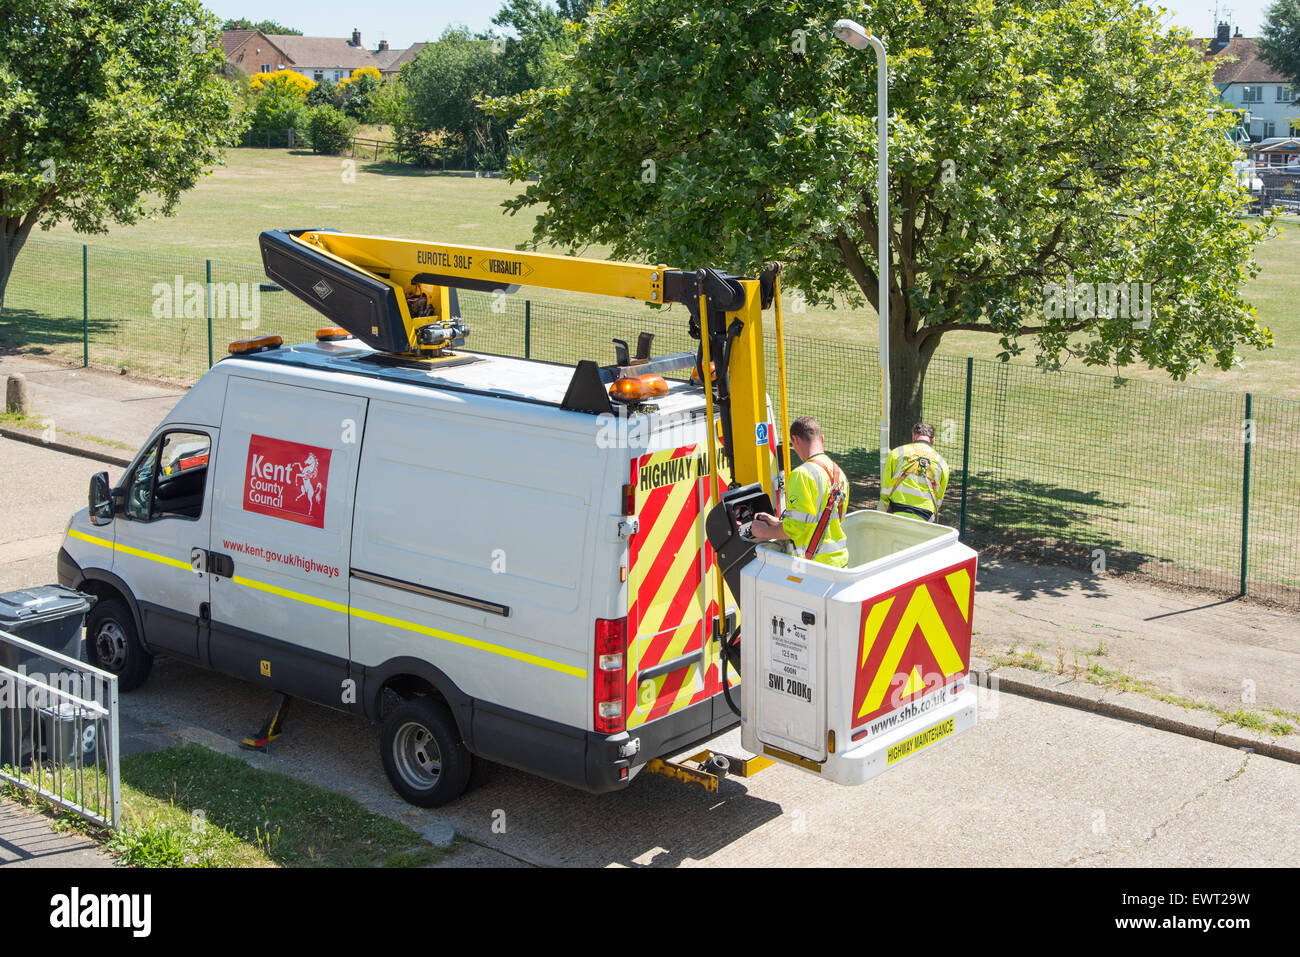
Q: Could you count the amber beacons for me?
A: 4